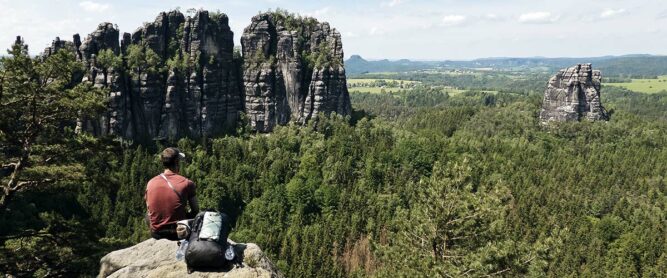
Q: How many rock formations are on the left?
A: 2